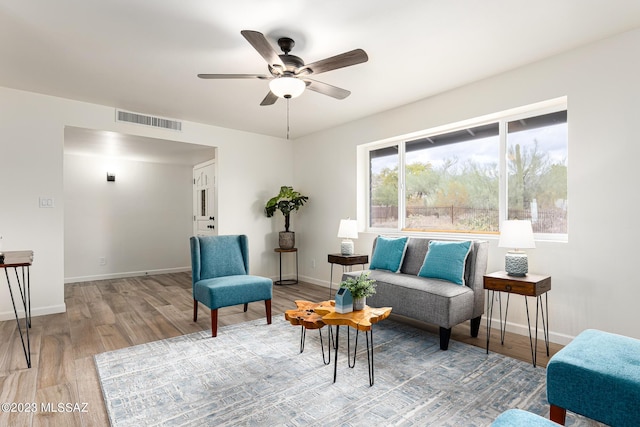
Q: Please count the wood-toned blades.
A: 5